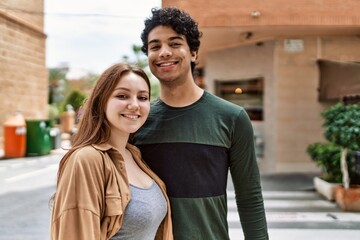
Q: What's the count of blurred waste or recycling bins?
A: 2